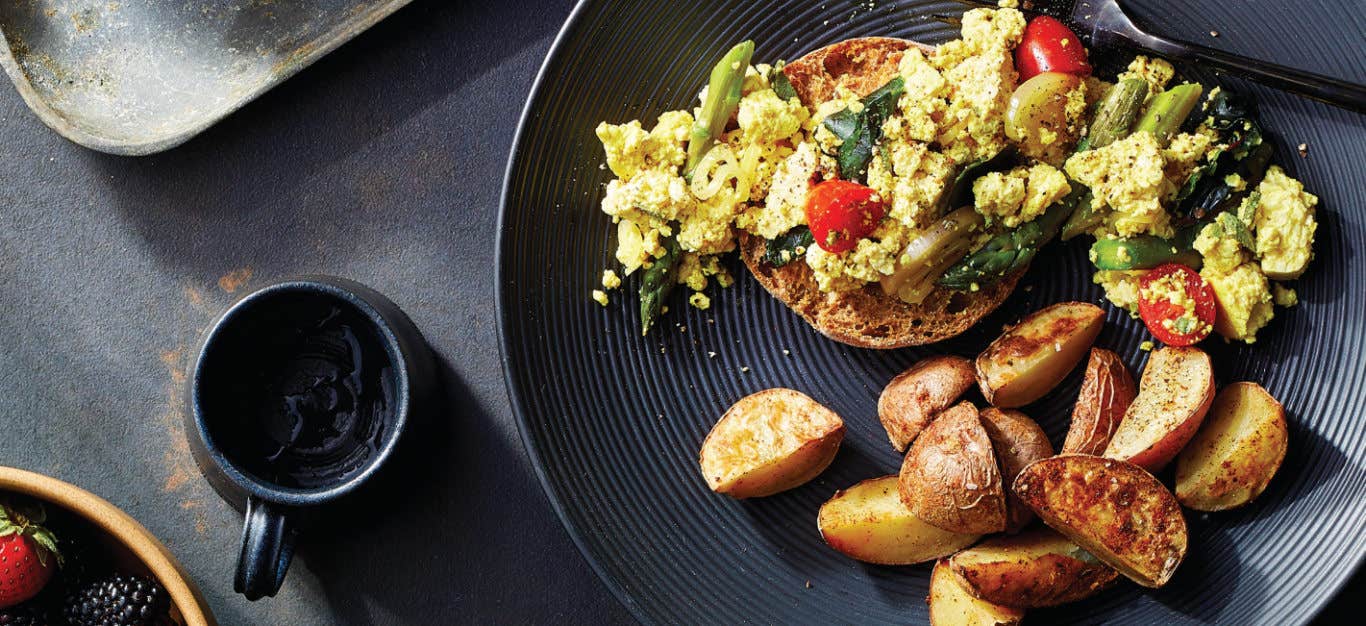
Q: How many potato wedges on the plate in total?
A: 12